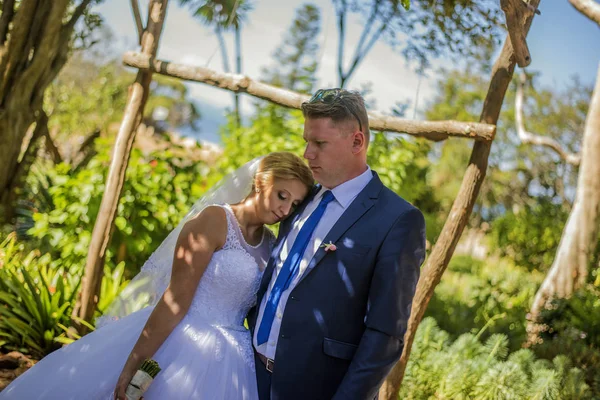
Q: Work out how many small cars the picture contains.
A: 0